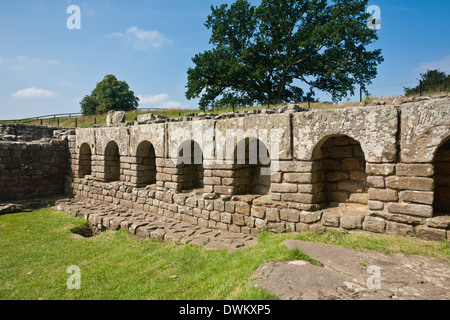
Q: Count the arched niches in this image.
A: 7